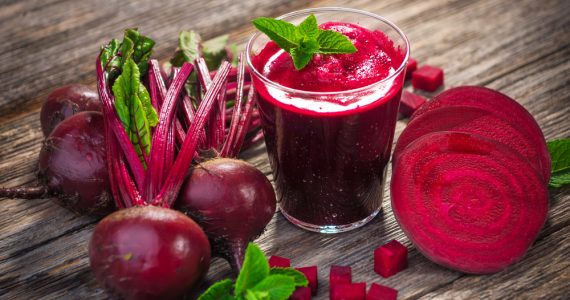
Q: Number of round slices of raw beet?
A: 3